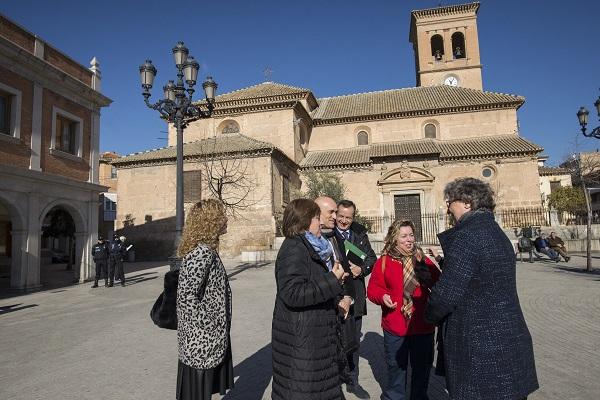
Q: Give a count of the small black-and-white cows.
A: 0